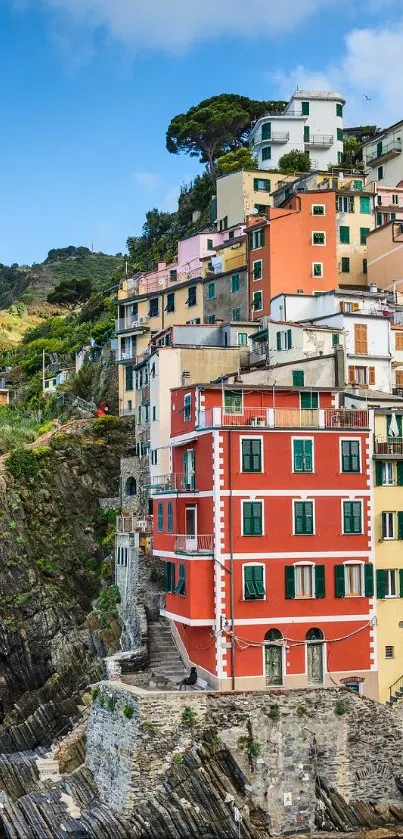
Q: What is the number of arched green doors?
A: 2